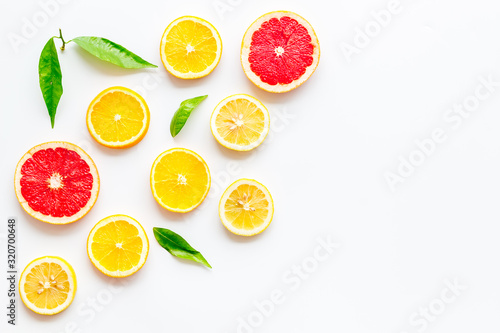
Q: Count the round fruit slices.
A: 9